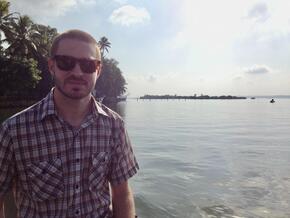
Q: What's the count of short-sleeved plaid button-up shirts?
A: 1